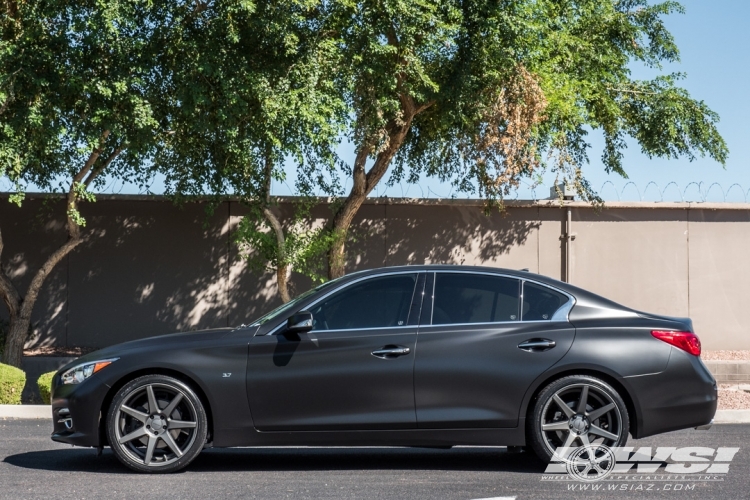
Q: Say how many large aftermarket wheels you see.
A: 2